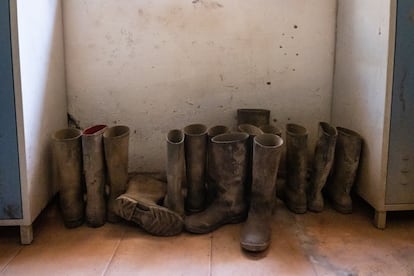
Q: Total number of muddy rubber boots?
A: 15